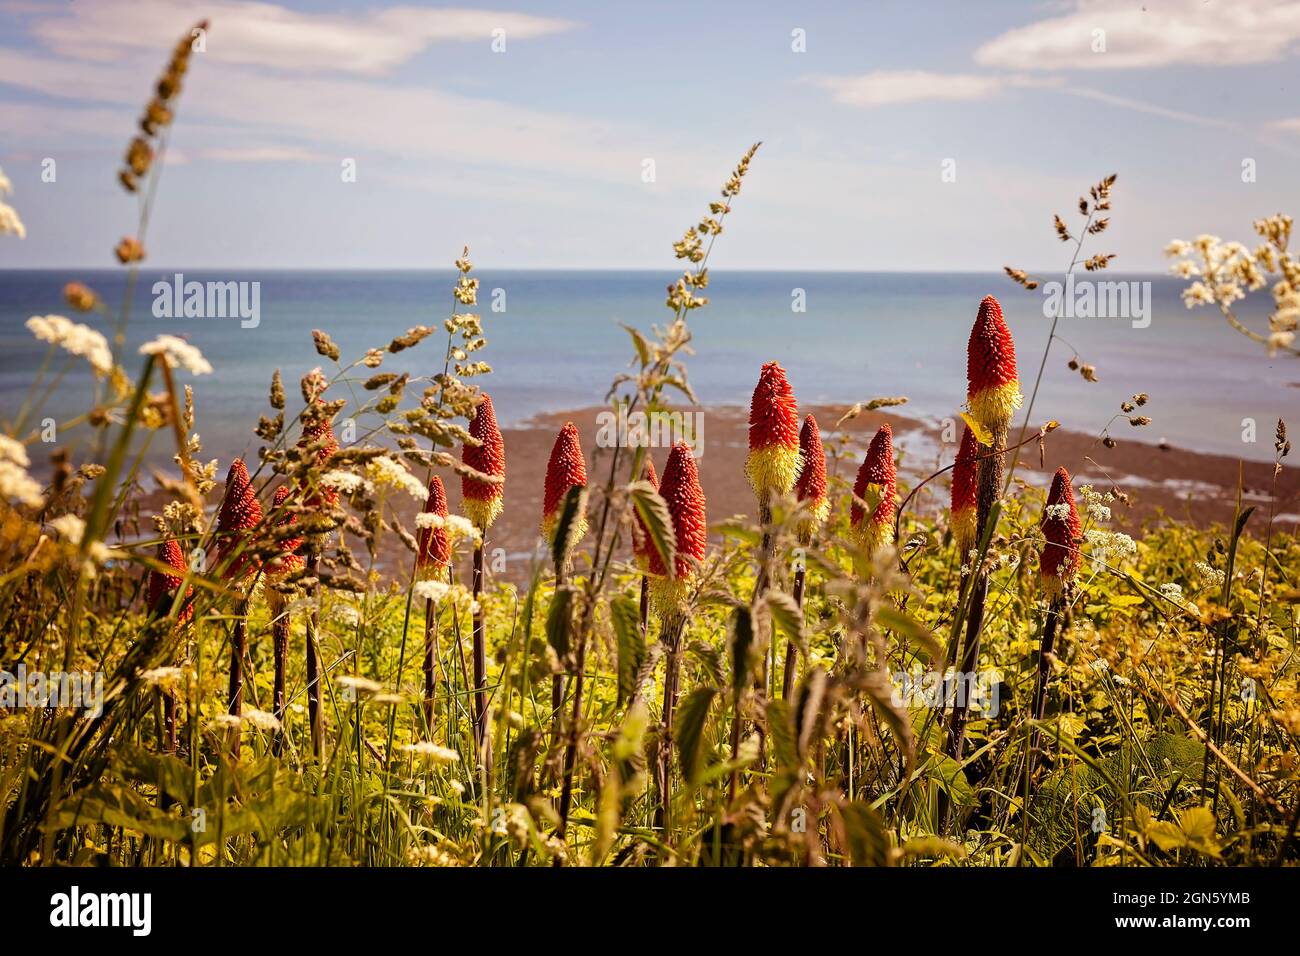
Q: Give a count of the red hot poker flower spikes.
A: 15